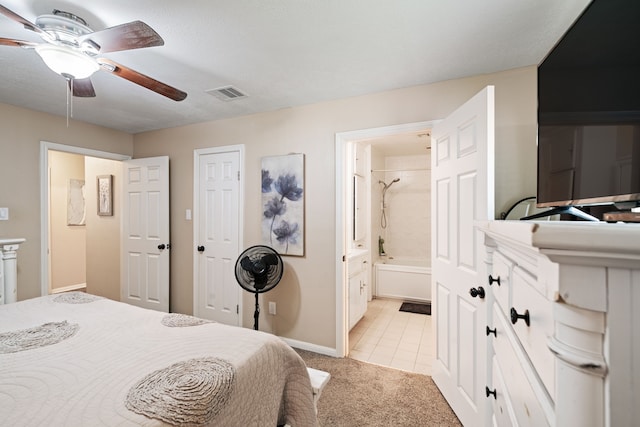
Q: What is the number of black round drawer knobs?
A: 4